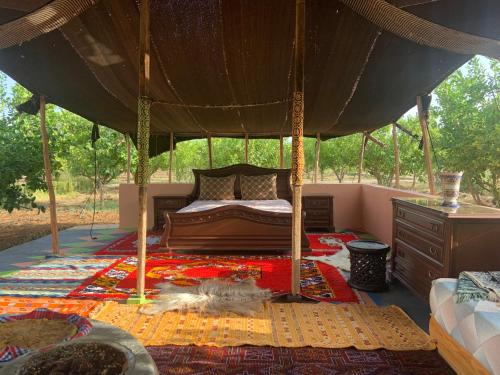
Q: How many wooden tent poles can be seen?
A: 12